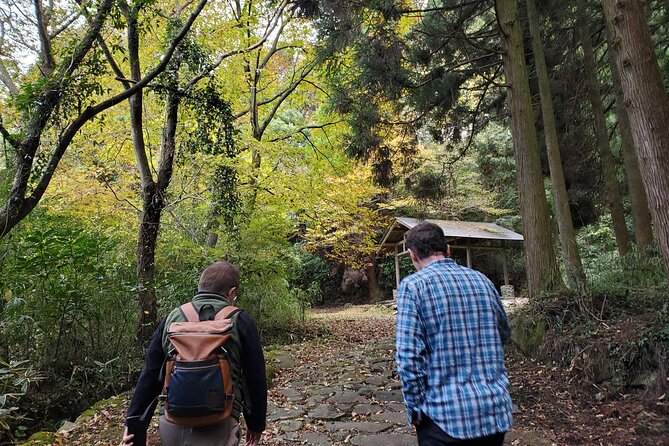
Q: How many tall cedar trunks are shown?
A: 5